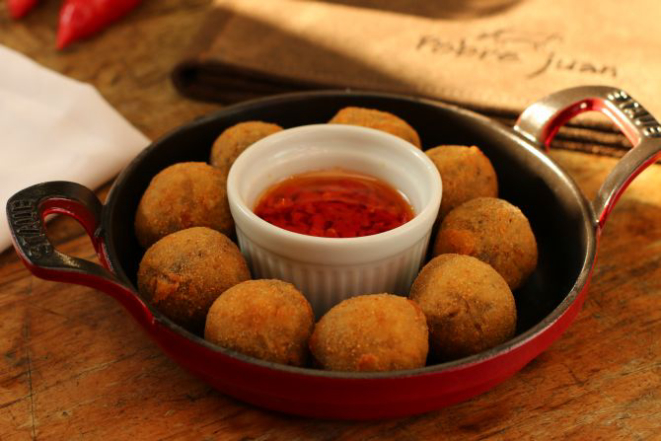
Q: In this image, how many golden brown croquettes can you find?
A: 9